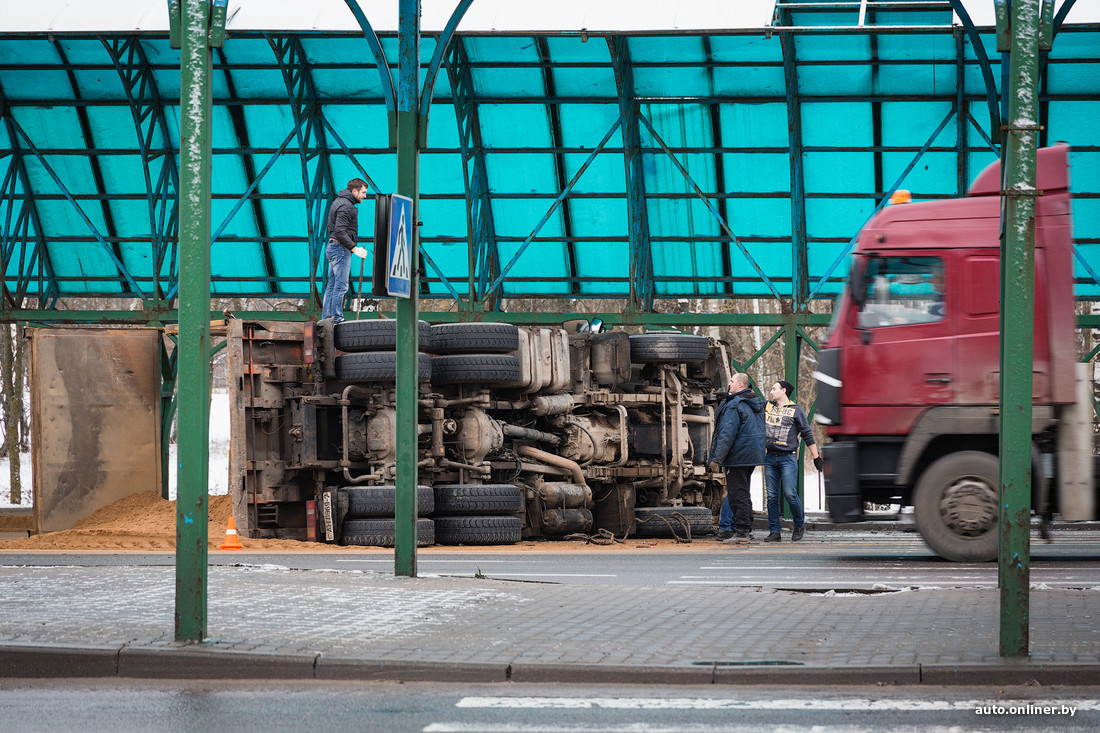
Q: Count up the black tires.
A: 11